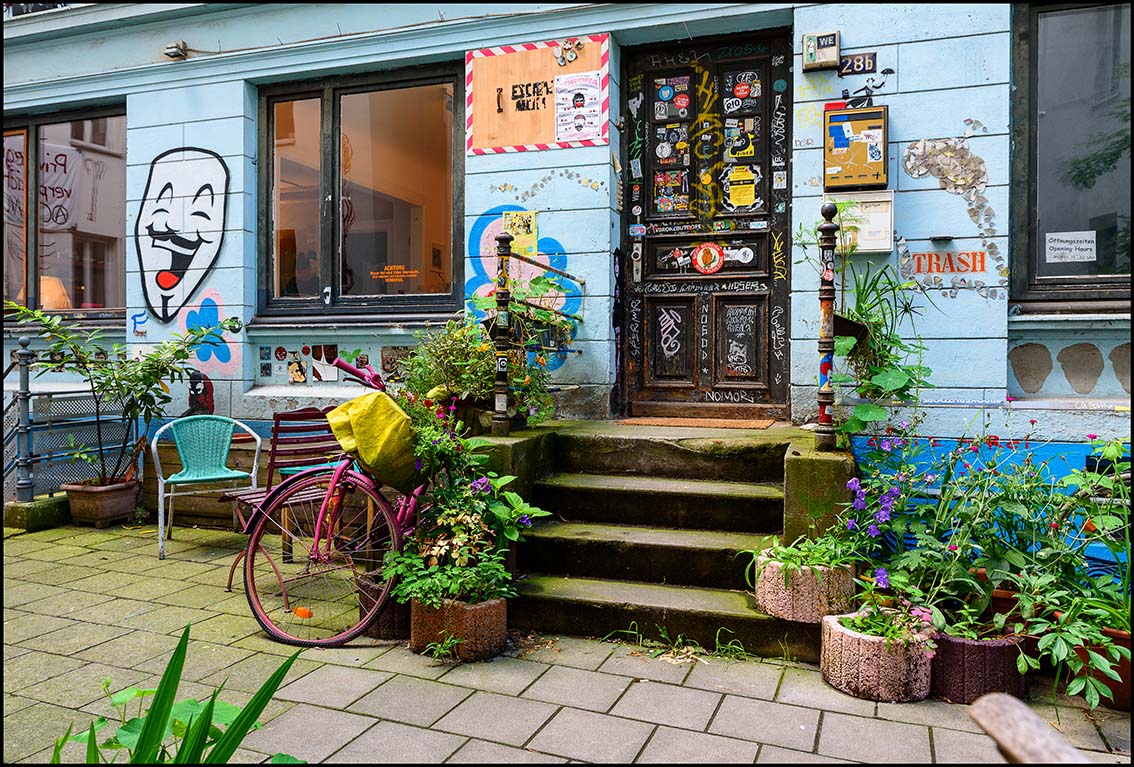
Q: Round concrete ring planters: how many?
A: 5